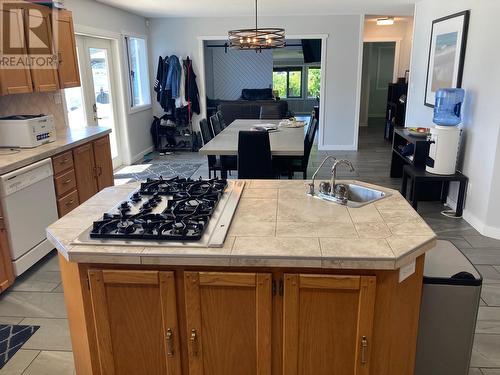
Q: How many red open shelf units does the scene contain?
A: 0